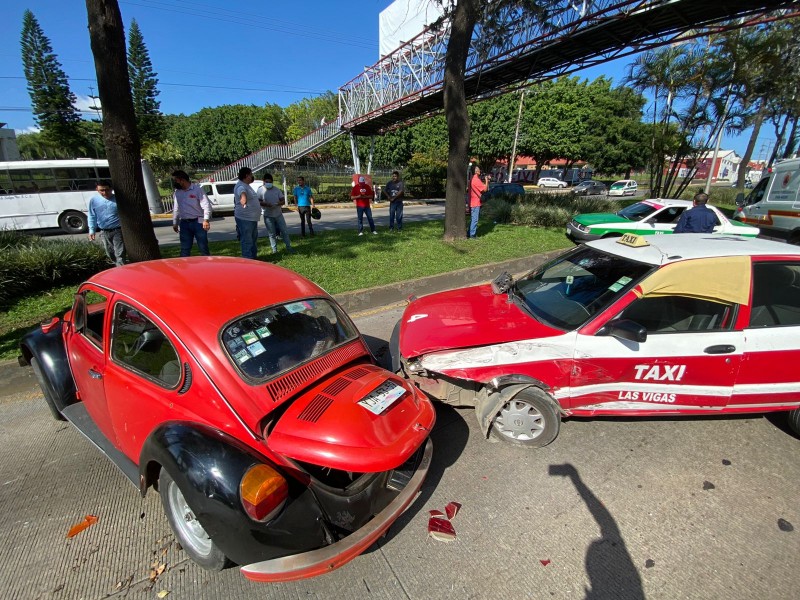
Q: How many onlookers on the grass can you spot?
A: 8